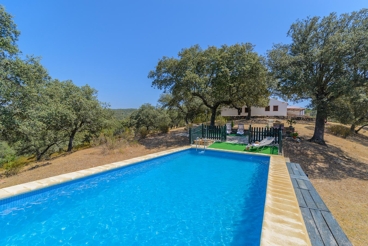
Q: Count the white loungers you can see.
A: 3